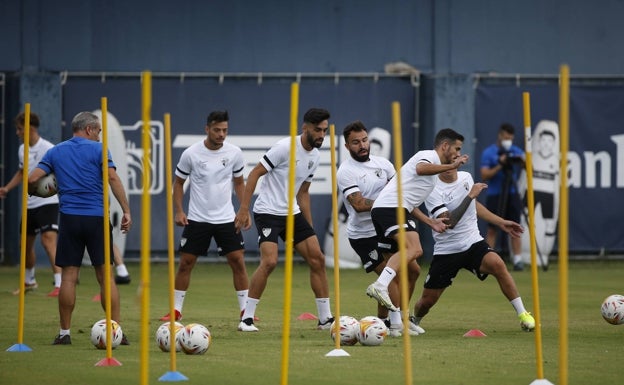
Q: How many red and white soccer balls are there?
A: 7